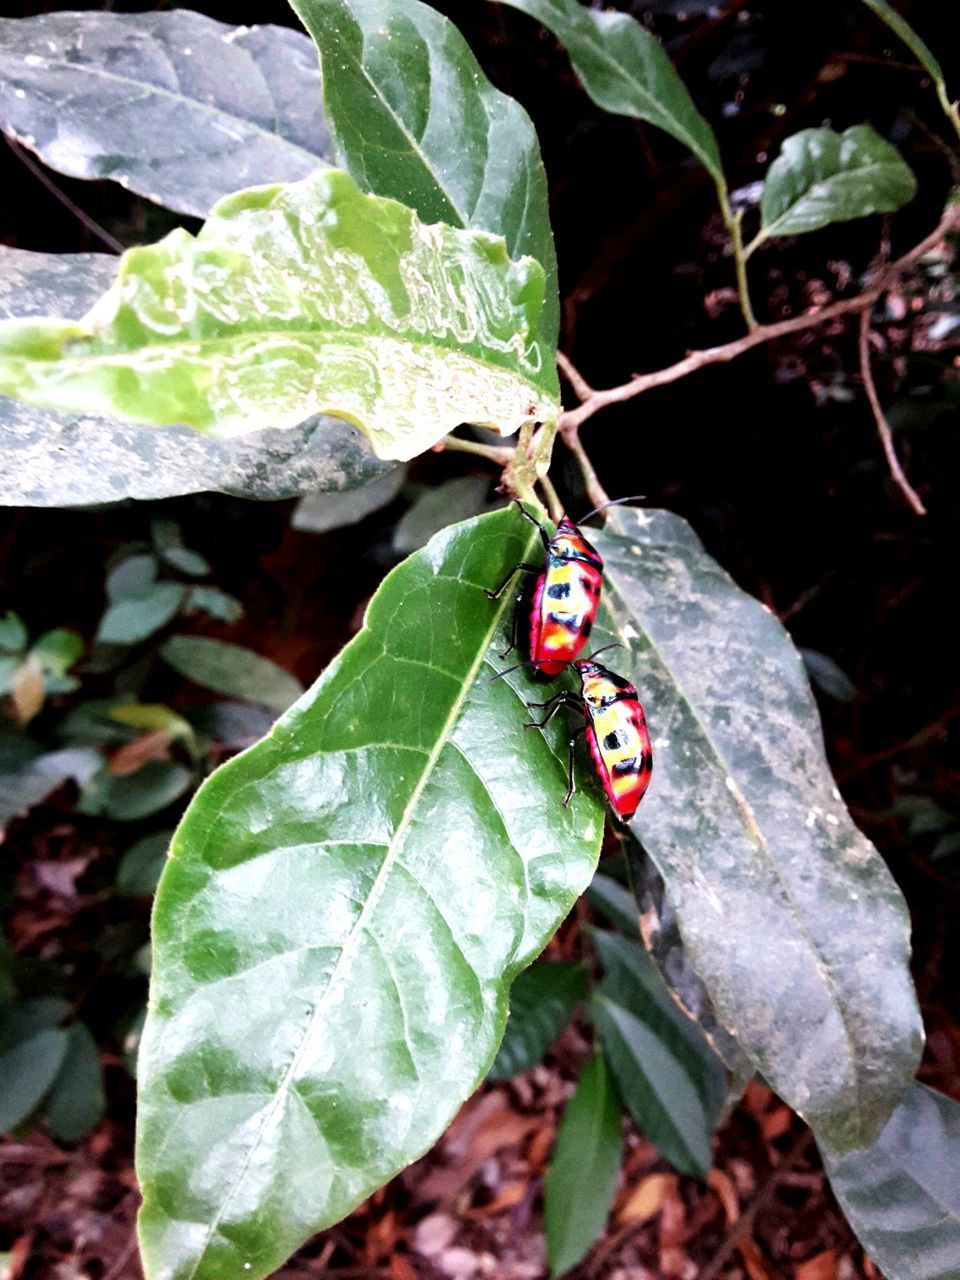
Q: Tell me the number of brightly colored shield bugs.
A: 2